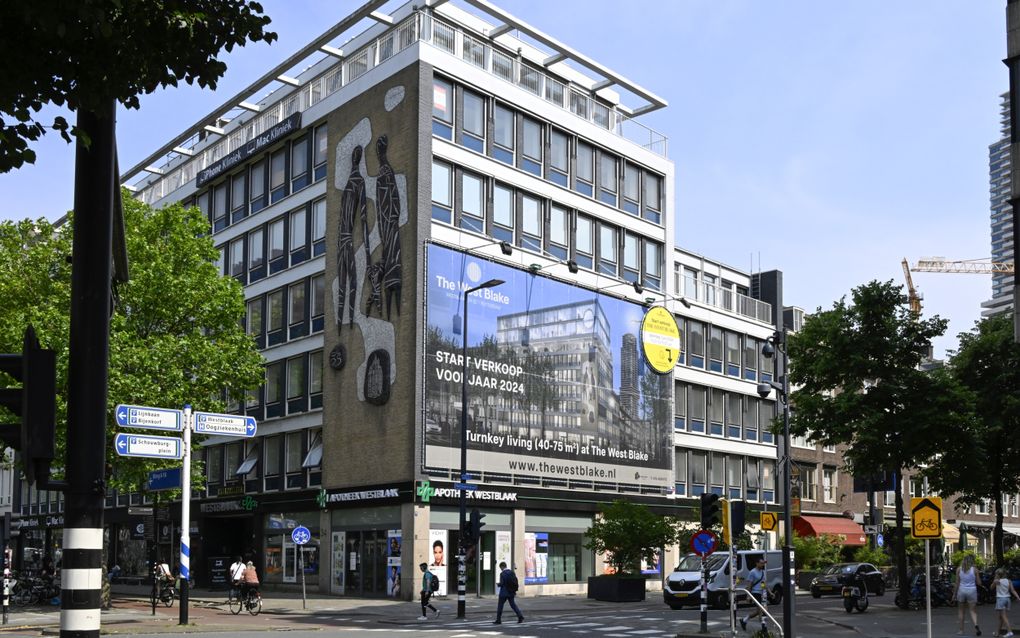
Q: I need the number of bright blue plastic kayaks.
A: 0